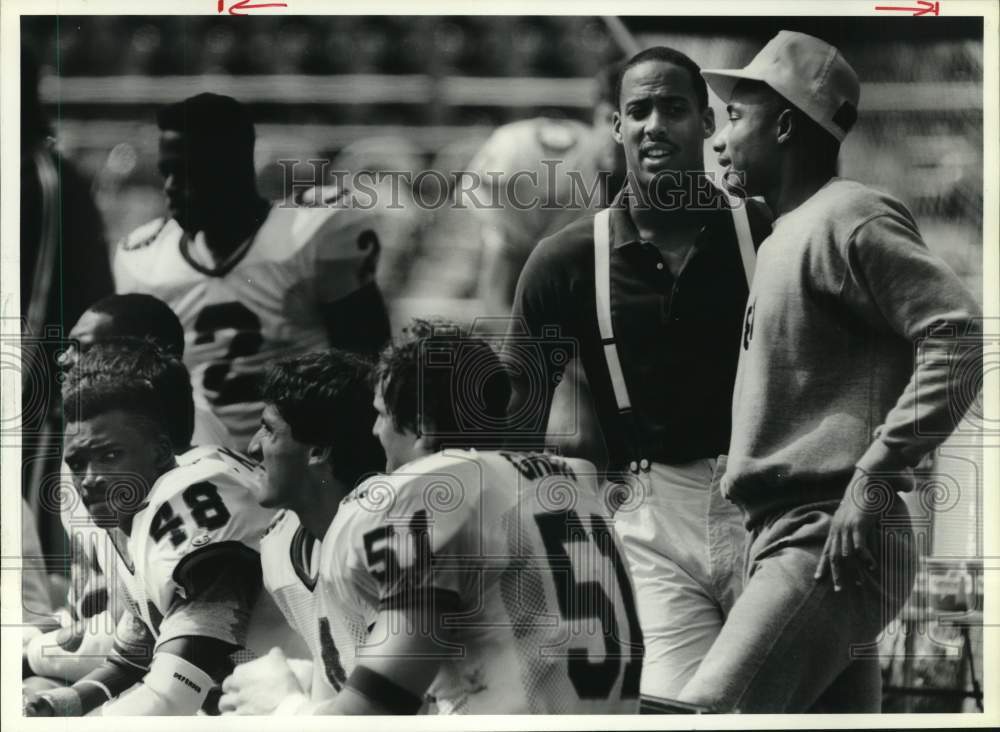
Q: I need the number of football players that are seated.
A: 5